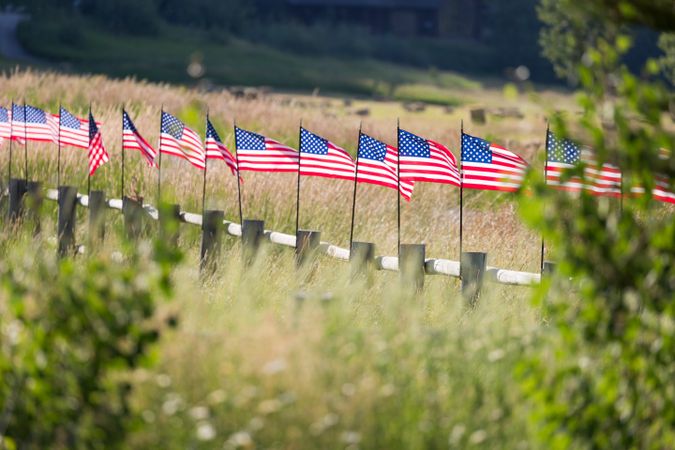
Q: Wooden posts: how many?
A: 13